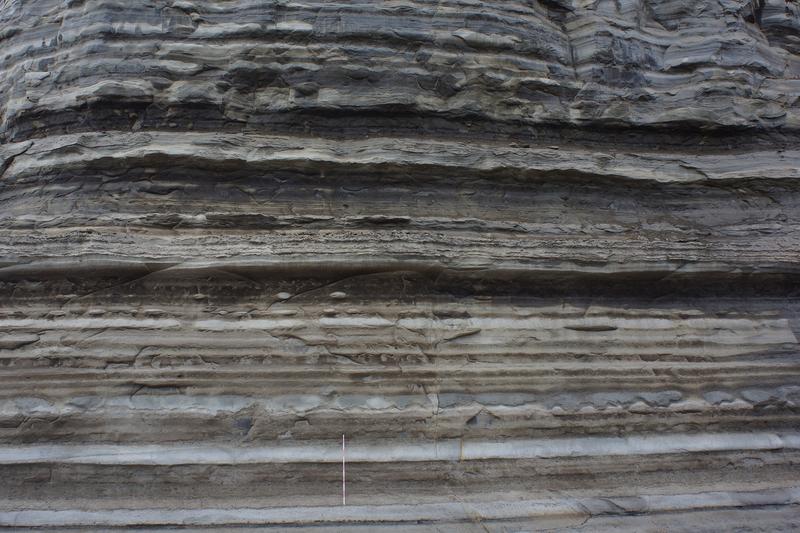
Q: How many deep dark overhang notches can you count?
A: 3